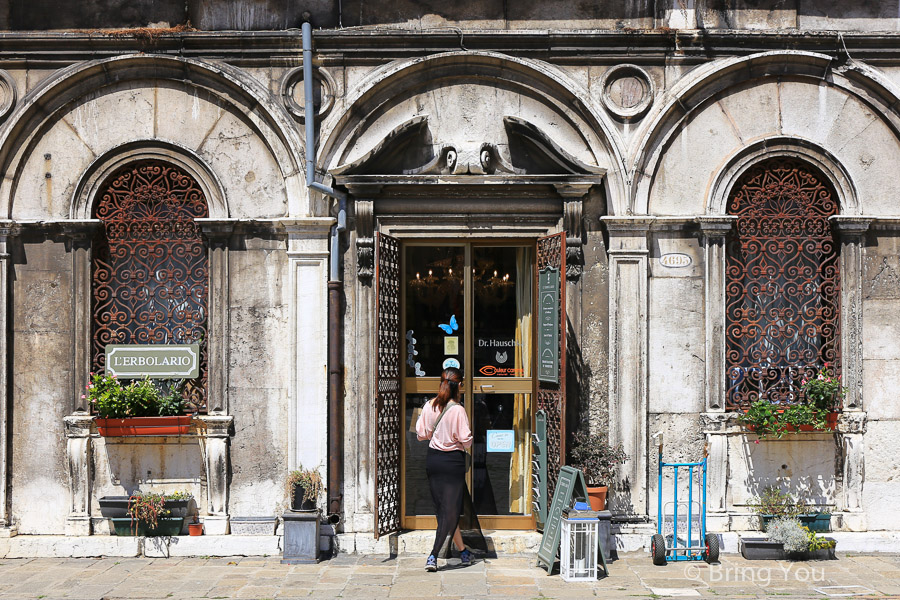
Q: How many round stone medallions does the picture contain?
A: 3